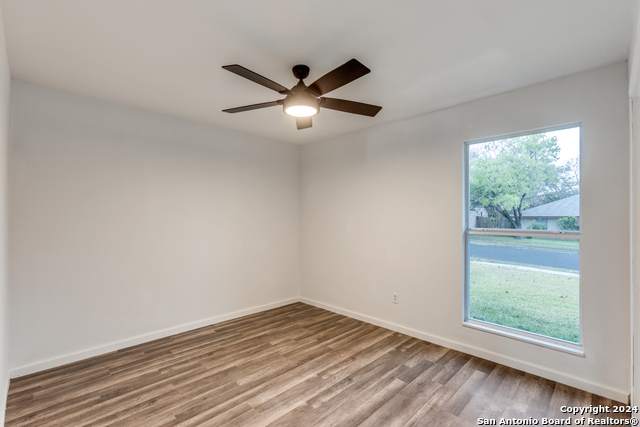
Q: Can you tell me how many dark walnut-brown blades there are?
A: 5